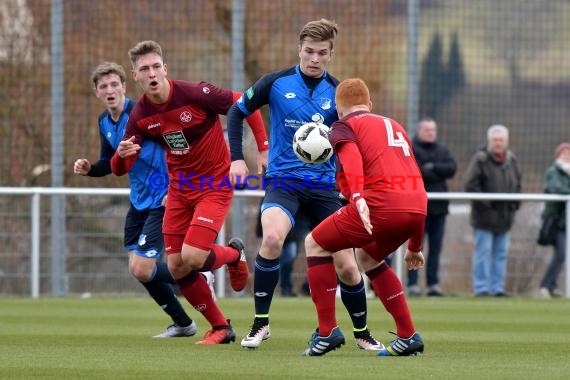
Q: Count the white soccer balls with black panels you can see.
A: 1